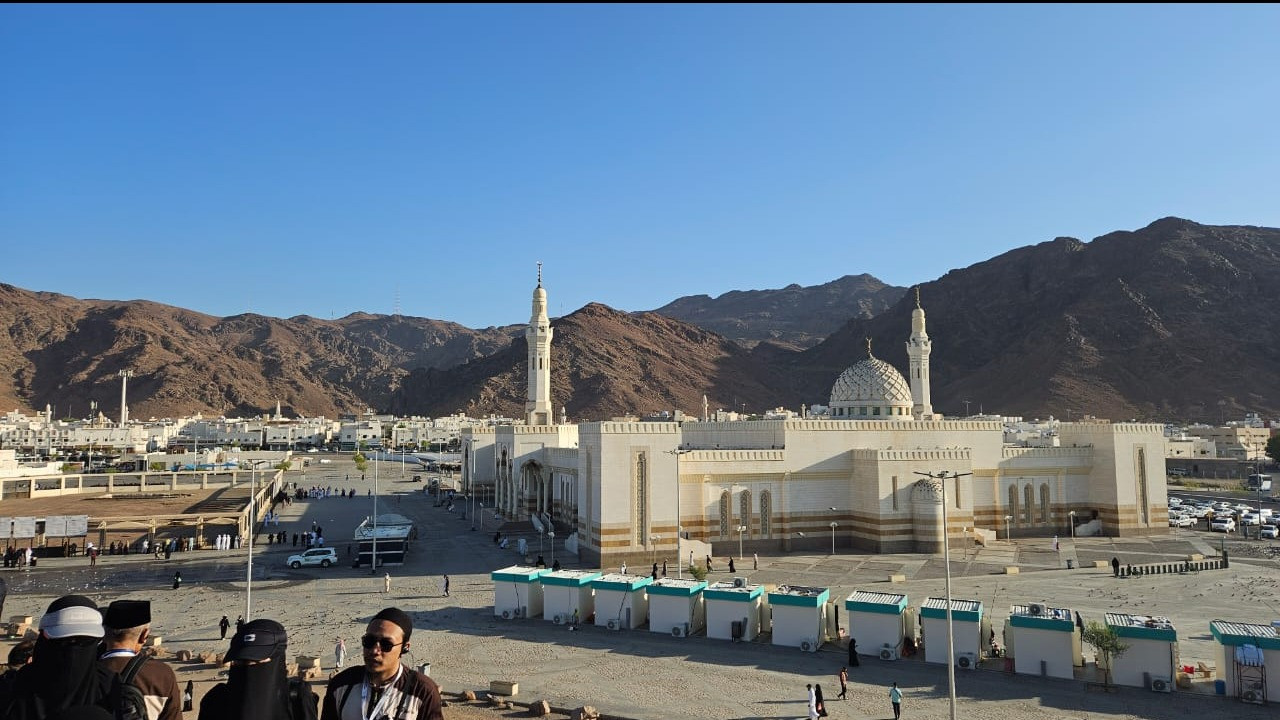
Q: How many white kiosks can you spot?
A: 11